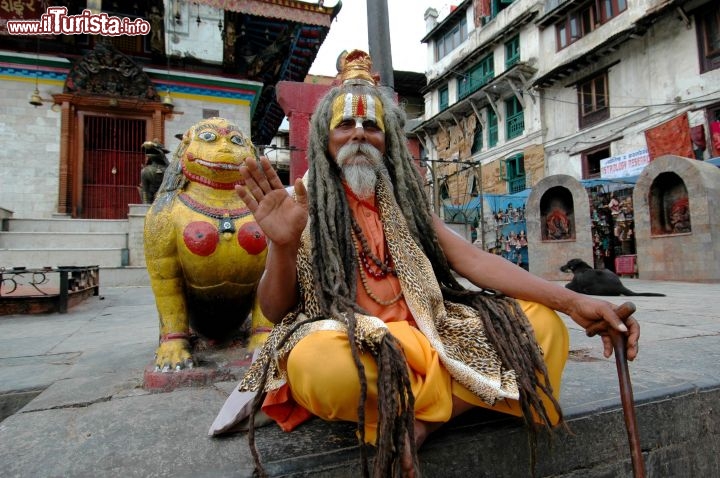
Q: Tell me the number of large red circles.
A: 2